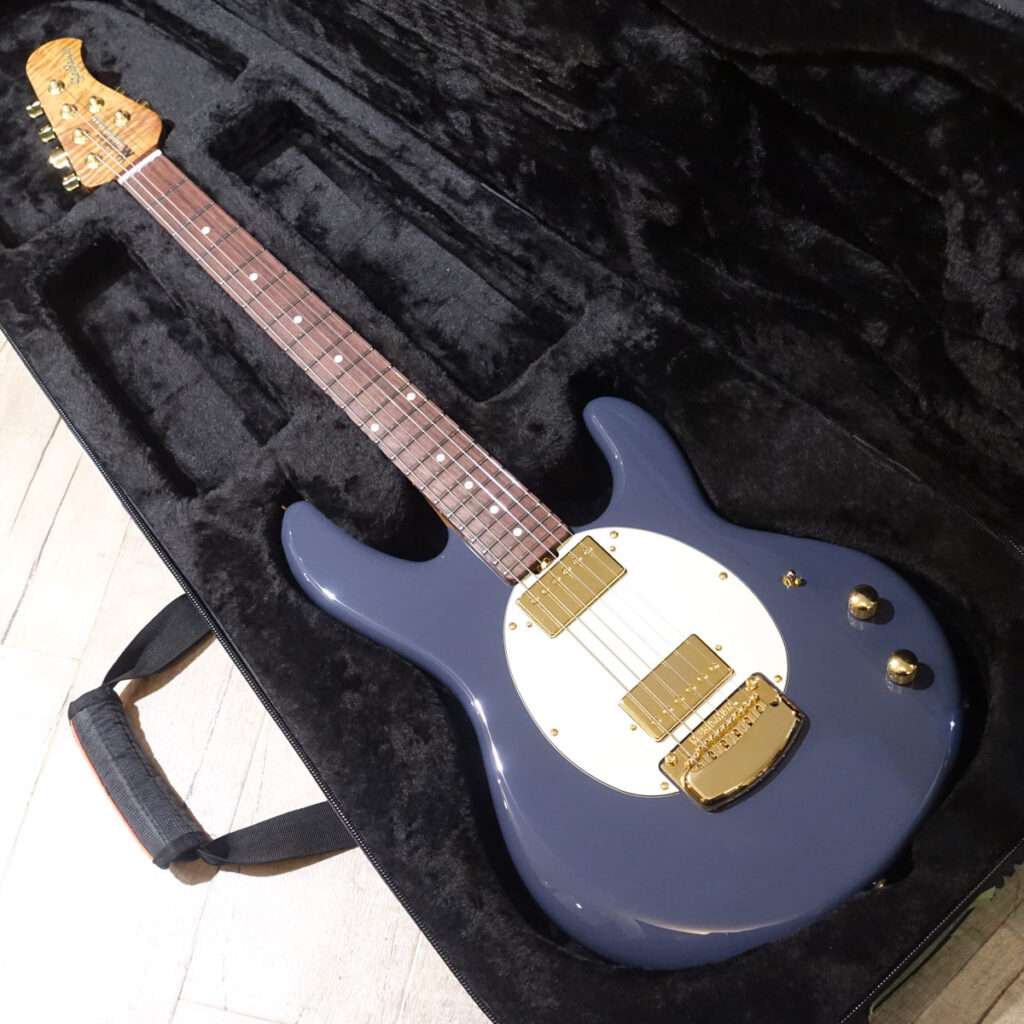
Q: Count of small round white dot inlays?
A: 10